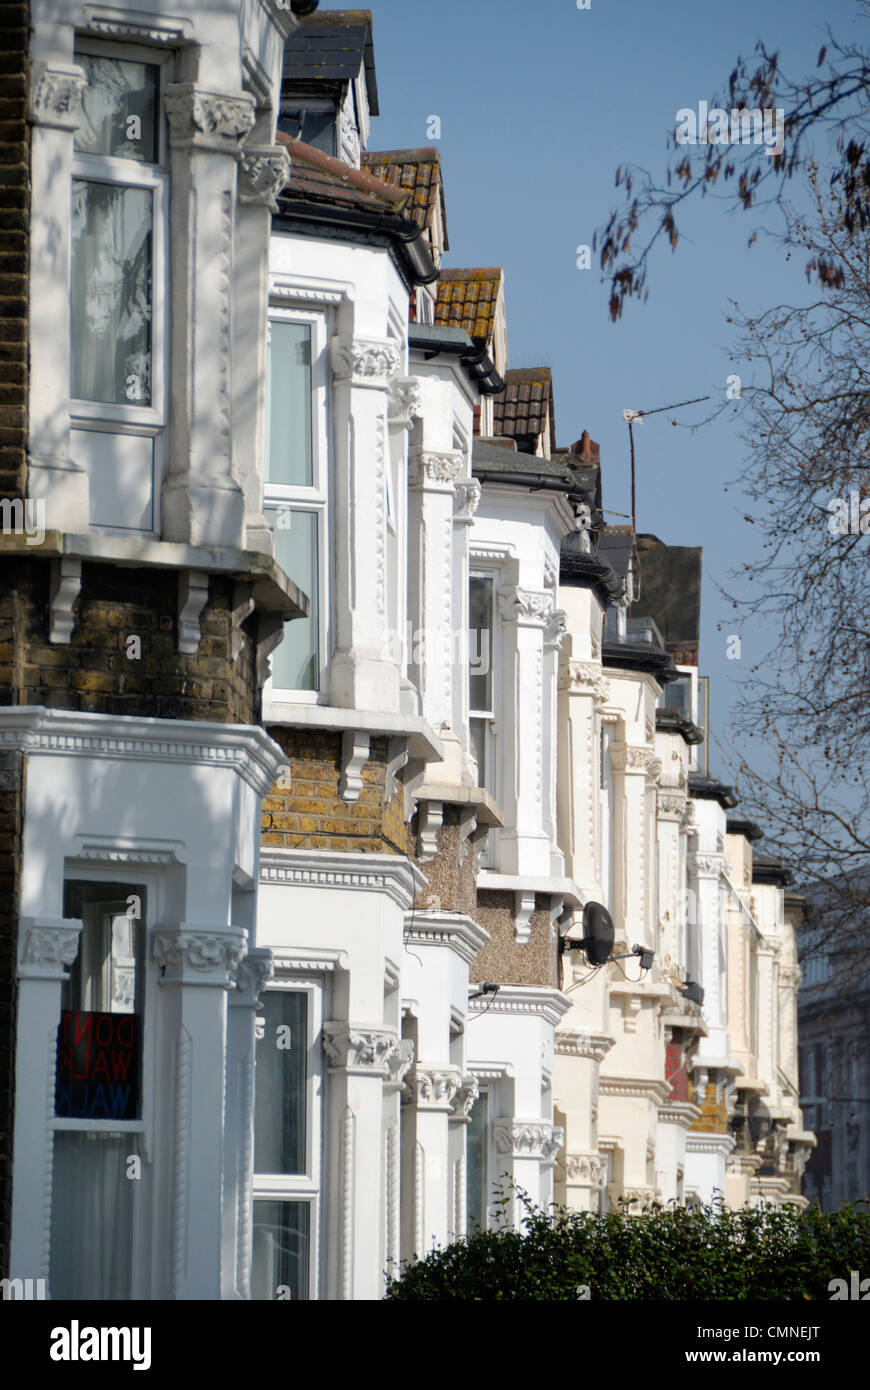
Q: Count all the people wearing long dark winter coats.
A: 0